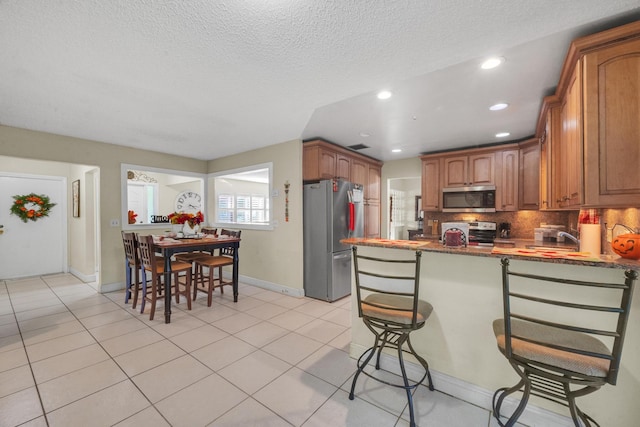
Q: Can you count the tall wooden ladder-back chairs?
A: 4